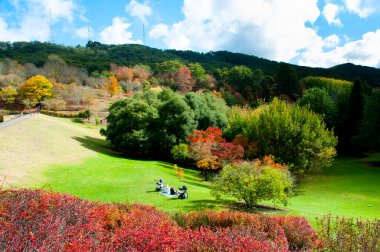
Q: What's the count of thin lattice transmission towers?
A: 3